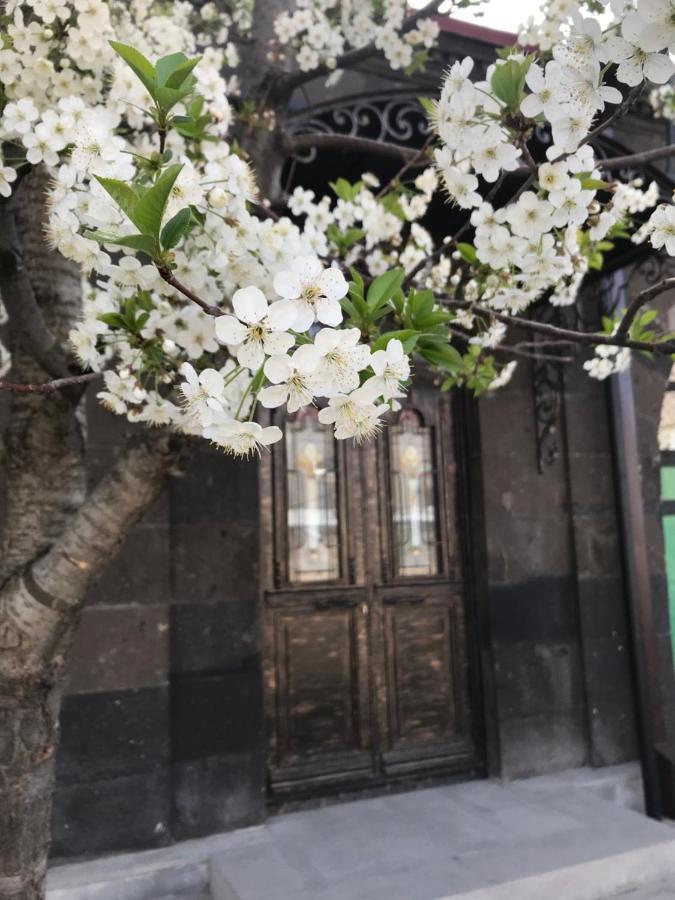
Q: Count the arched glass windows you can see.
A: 2